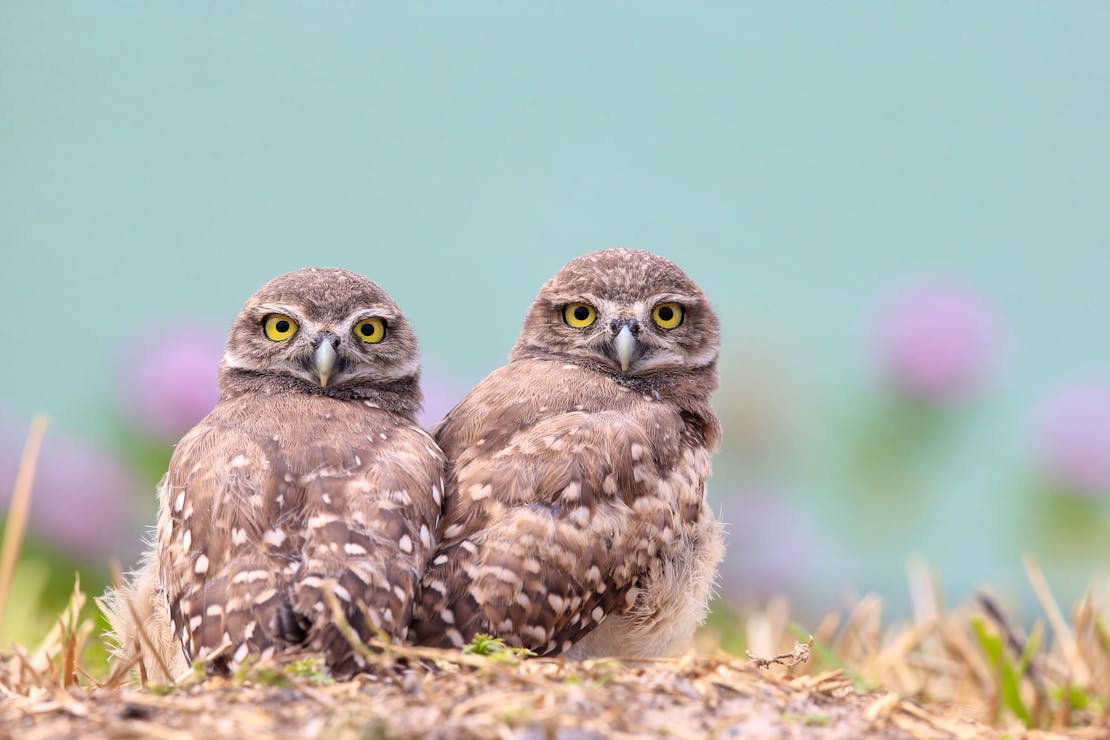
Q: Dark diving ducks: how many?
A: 0